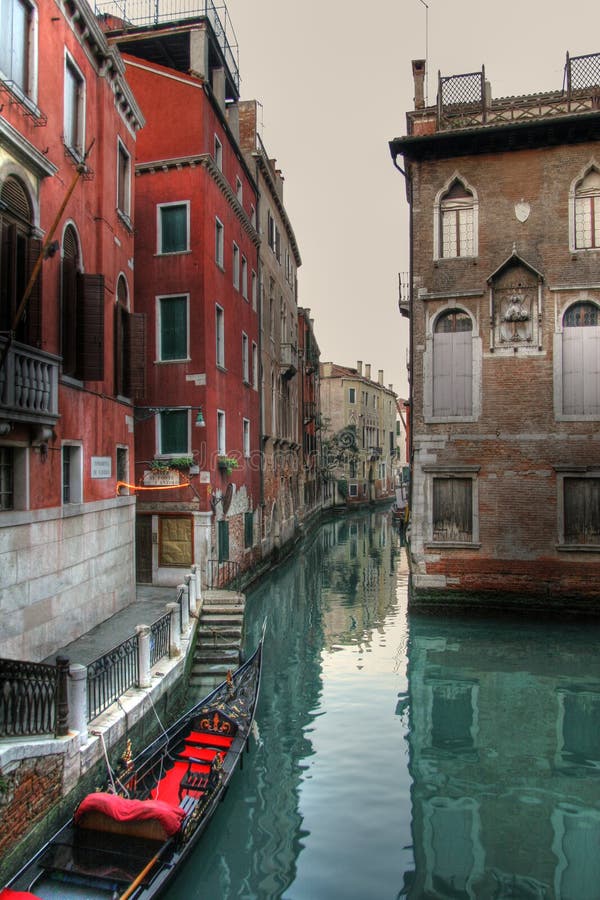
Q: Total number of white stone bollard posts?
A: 6